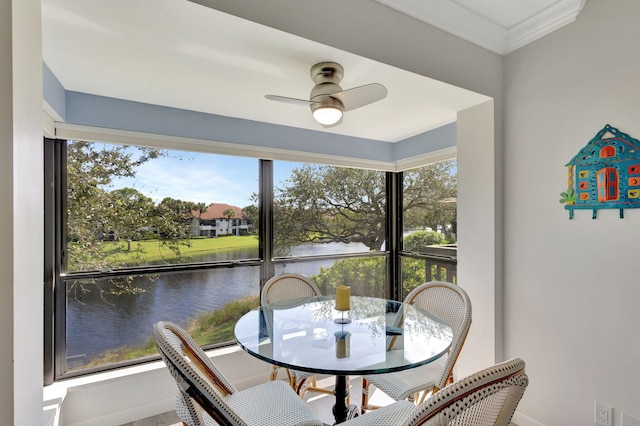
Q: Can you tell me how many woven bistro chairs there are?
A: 4